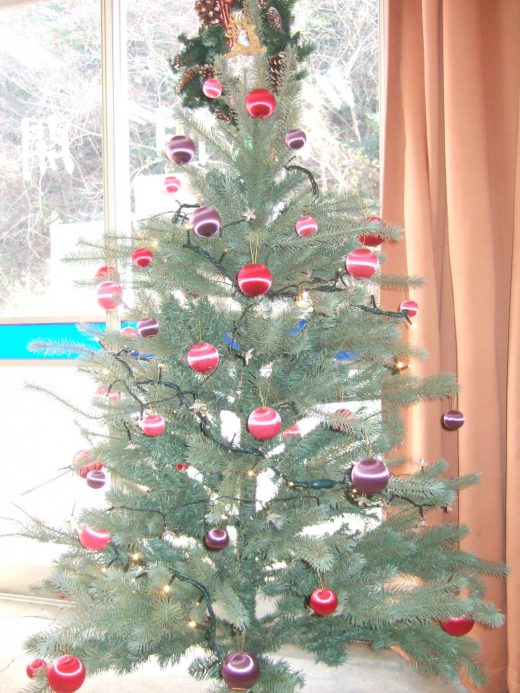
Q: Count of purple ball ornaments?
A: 9